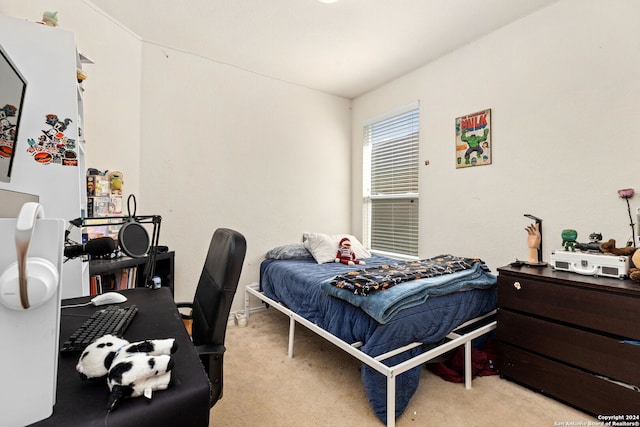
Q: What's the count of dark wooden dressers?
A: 1